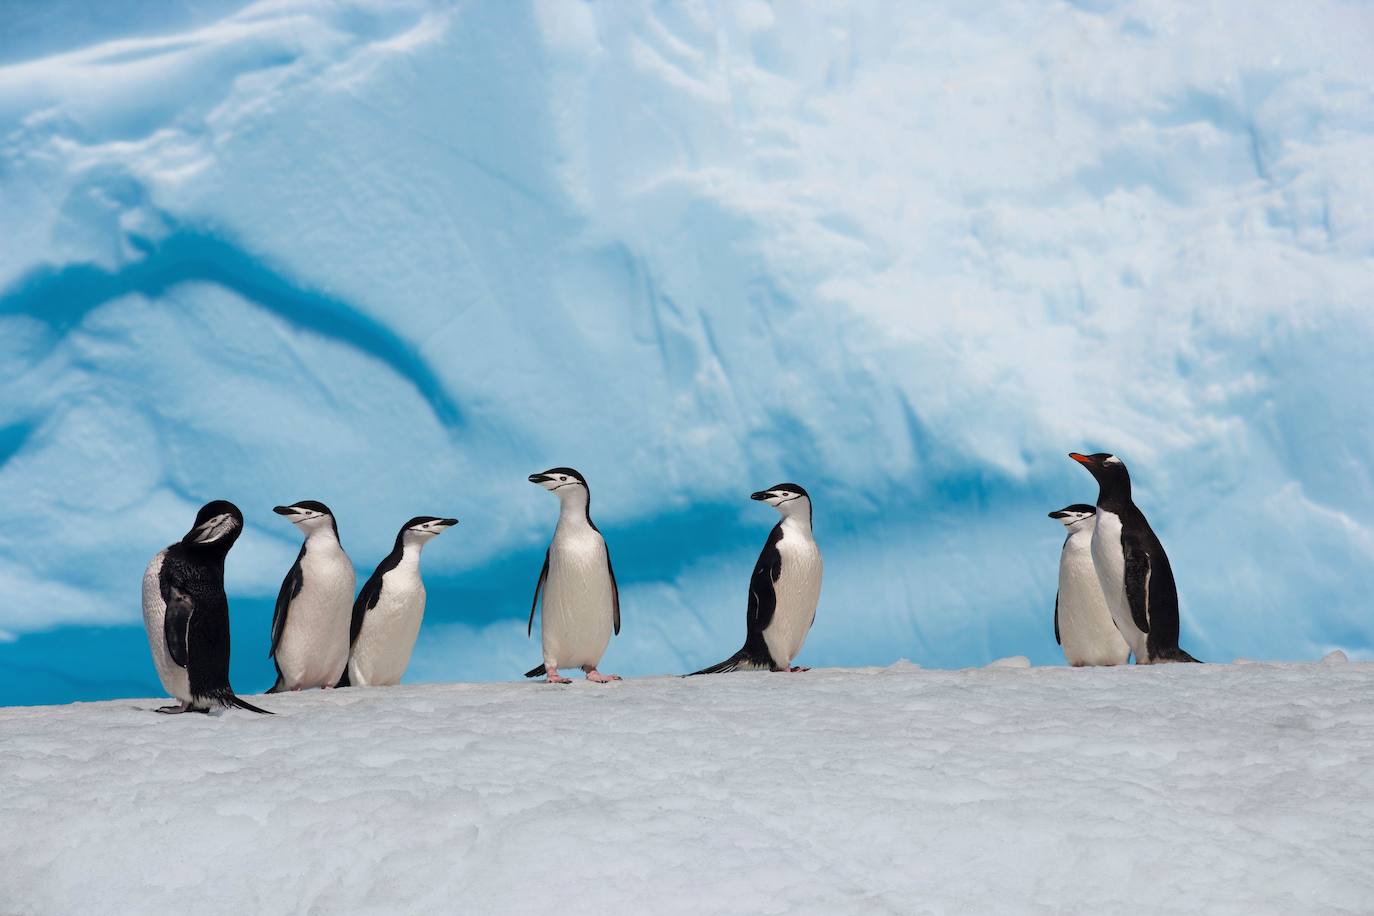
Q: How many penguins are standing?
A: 7